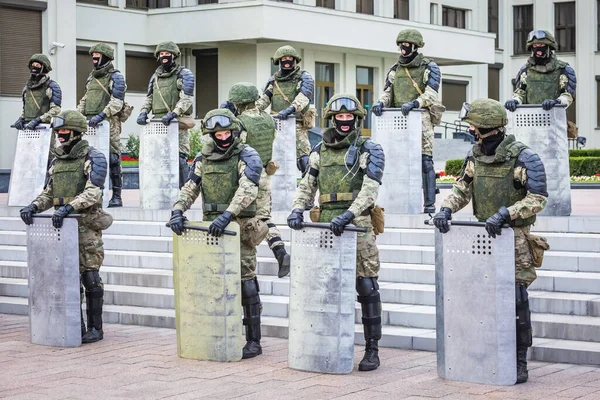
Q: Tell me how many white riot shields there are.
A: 9